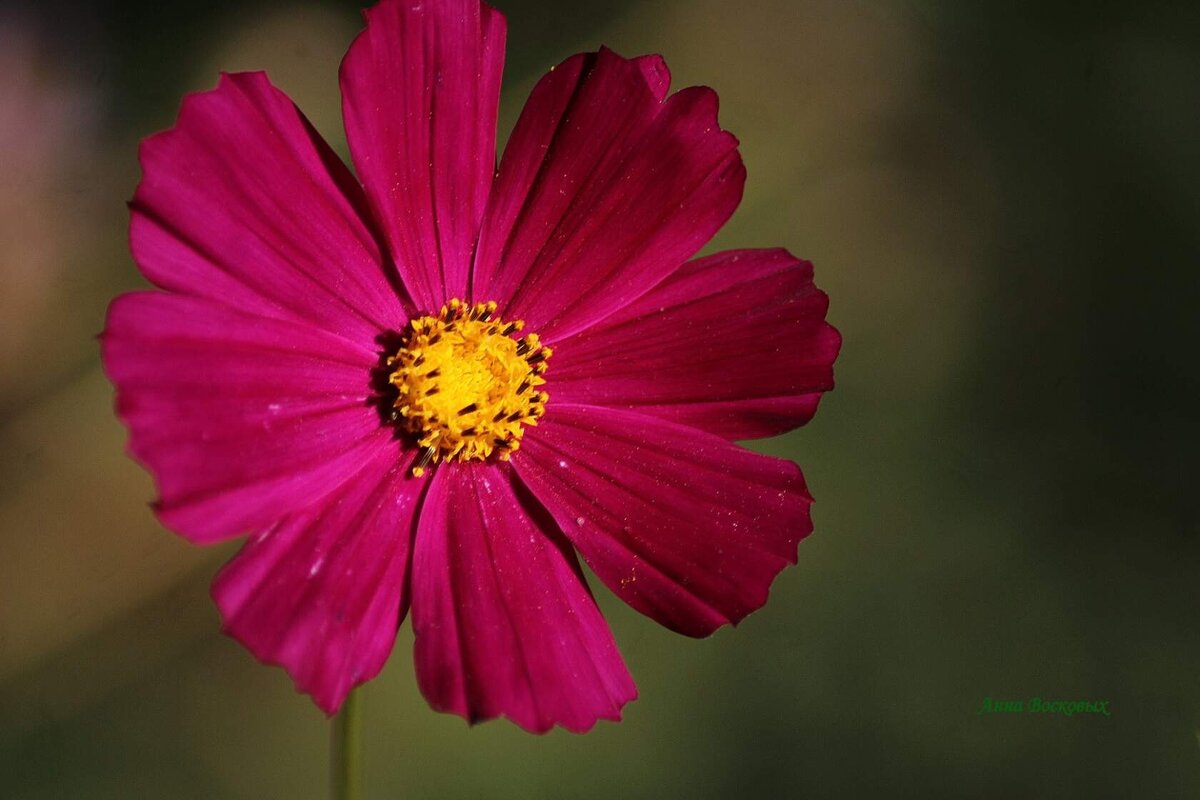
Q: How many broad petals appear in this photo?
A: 8